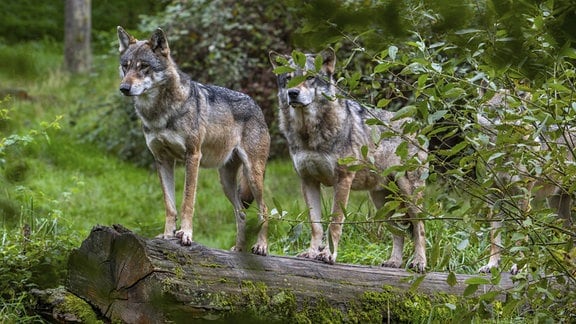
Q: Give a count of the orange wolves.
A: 0